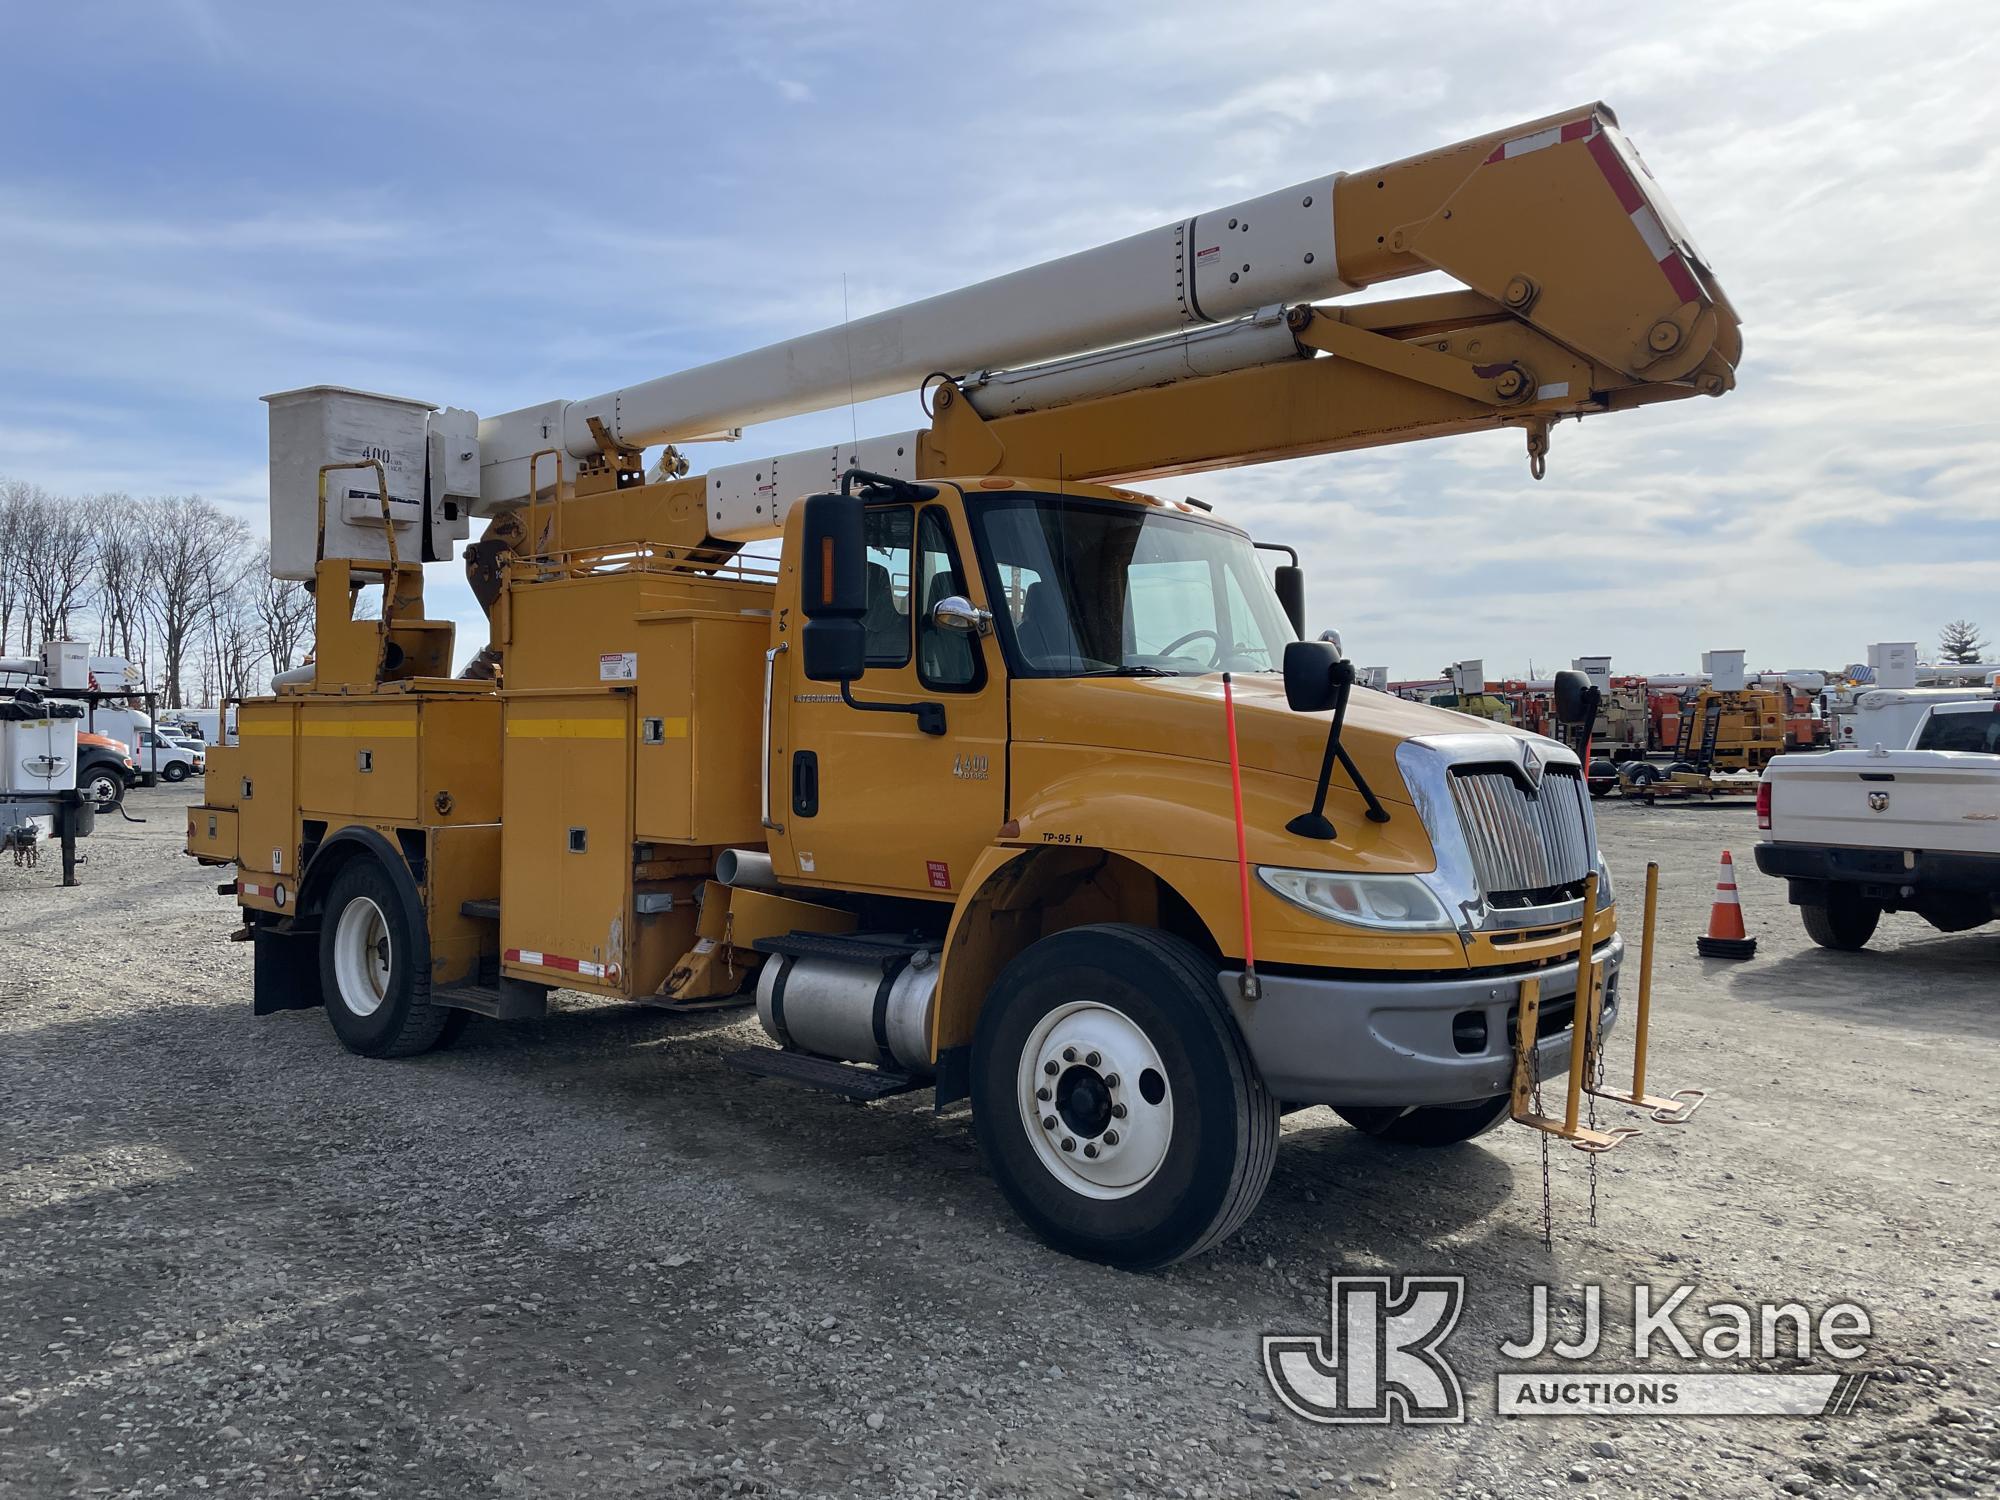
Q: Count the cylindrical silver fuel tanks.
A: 1